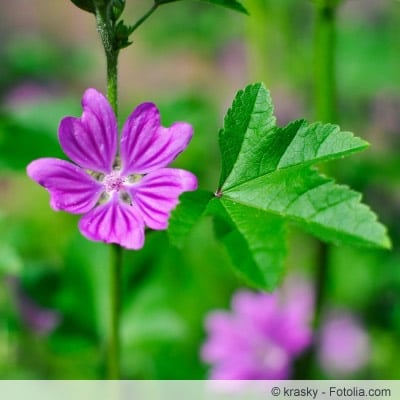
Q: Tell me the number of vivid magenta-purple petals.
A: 5